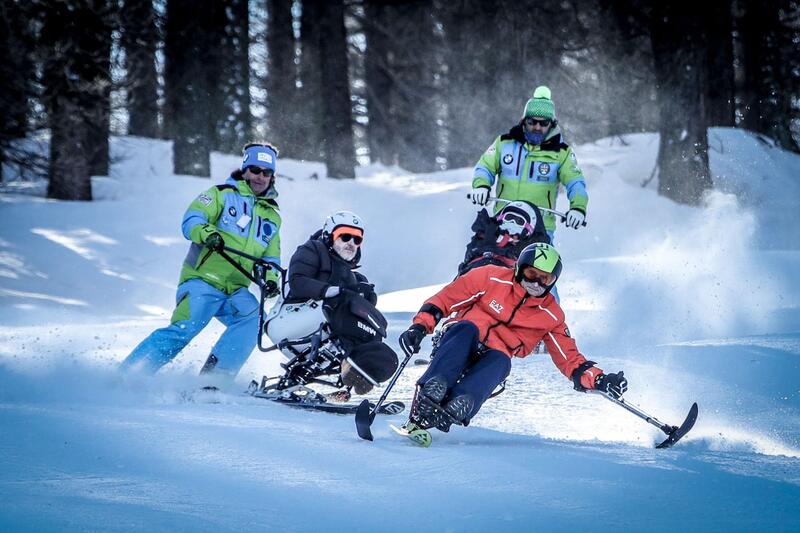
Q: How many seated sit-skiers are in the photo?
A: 3